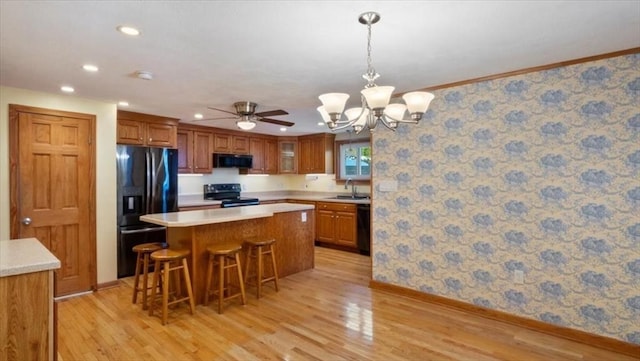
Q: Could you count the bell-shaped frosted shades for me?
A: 6